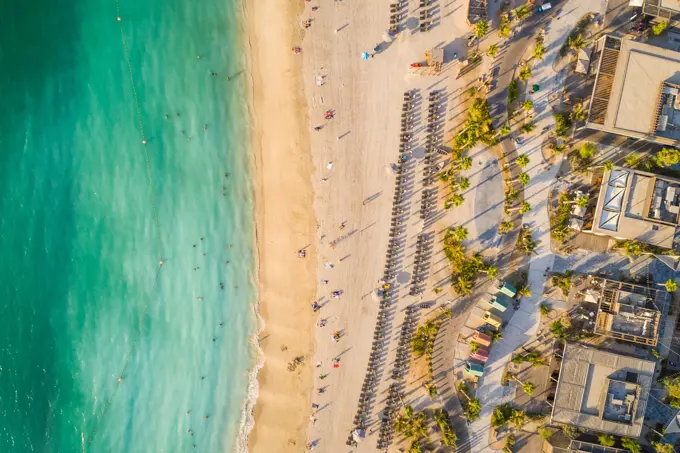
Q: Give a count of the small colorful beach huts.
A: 6